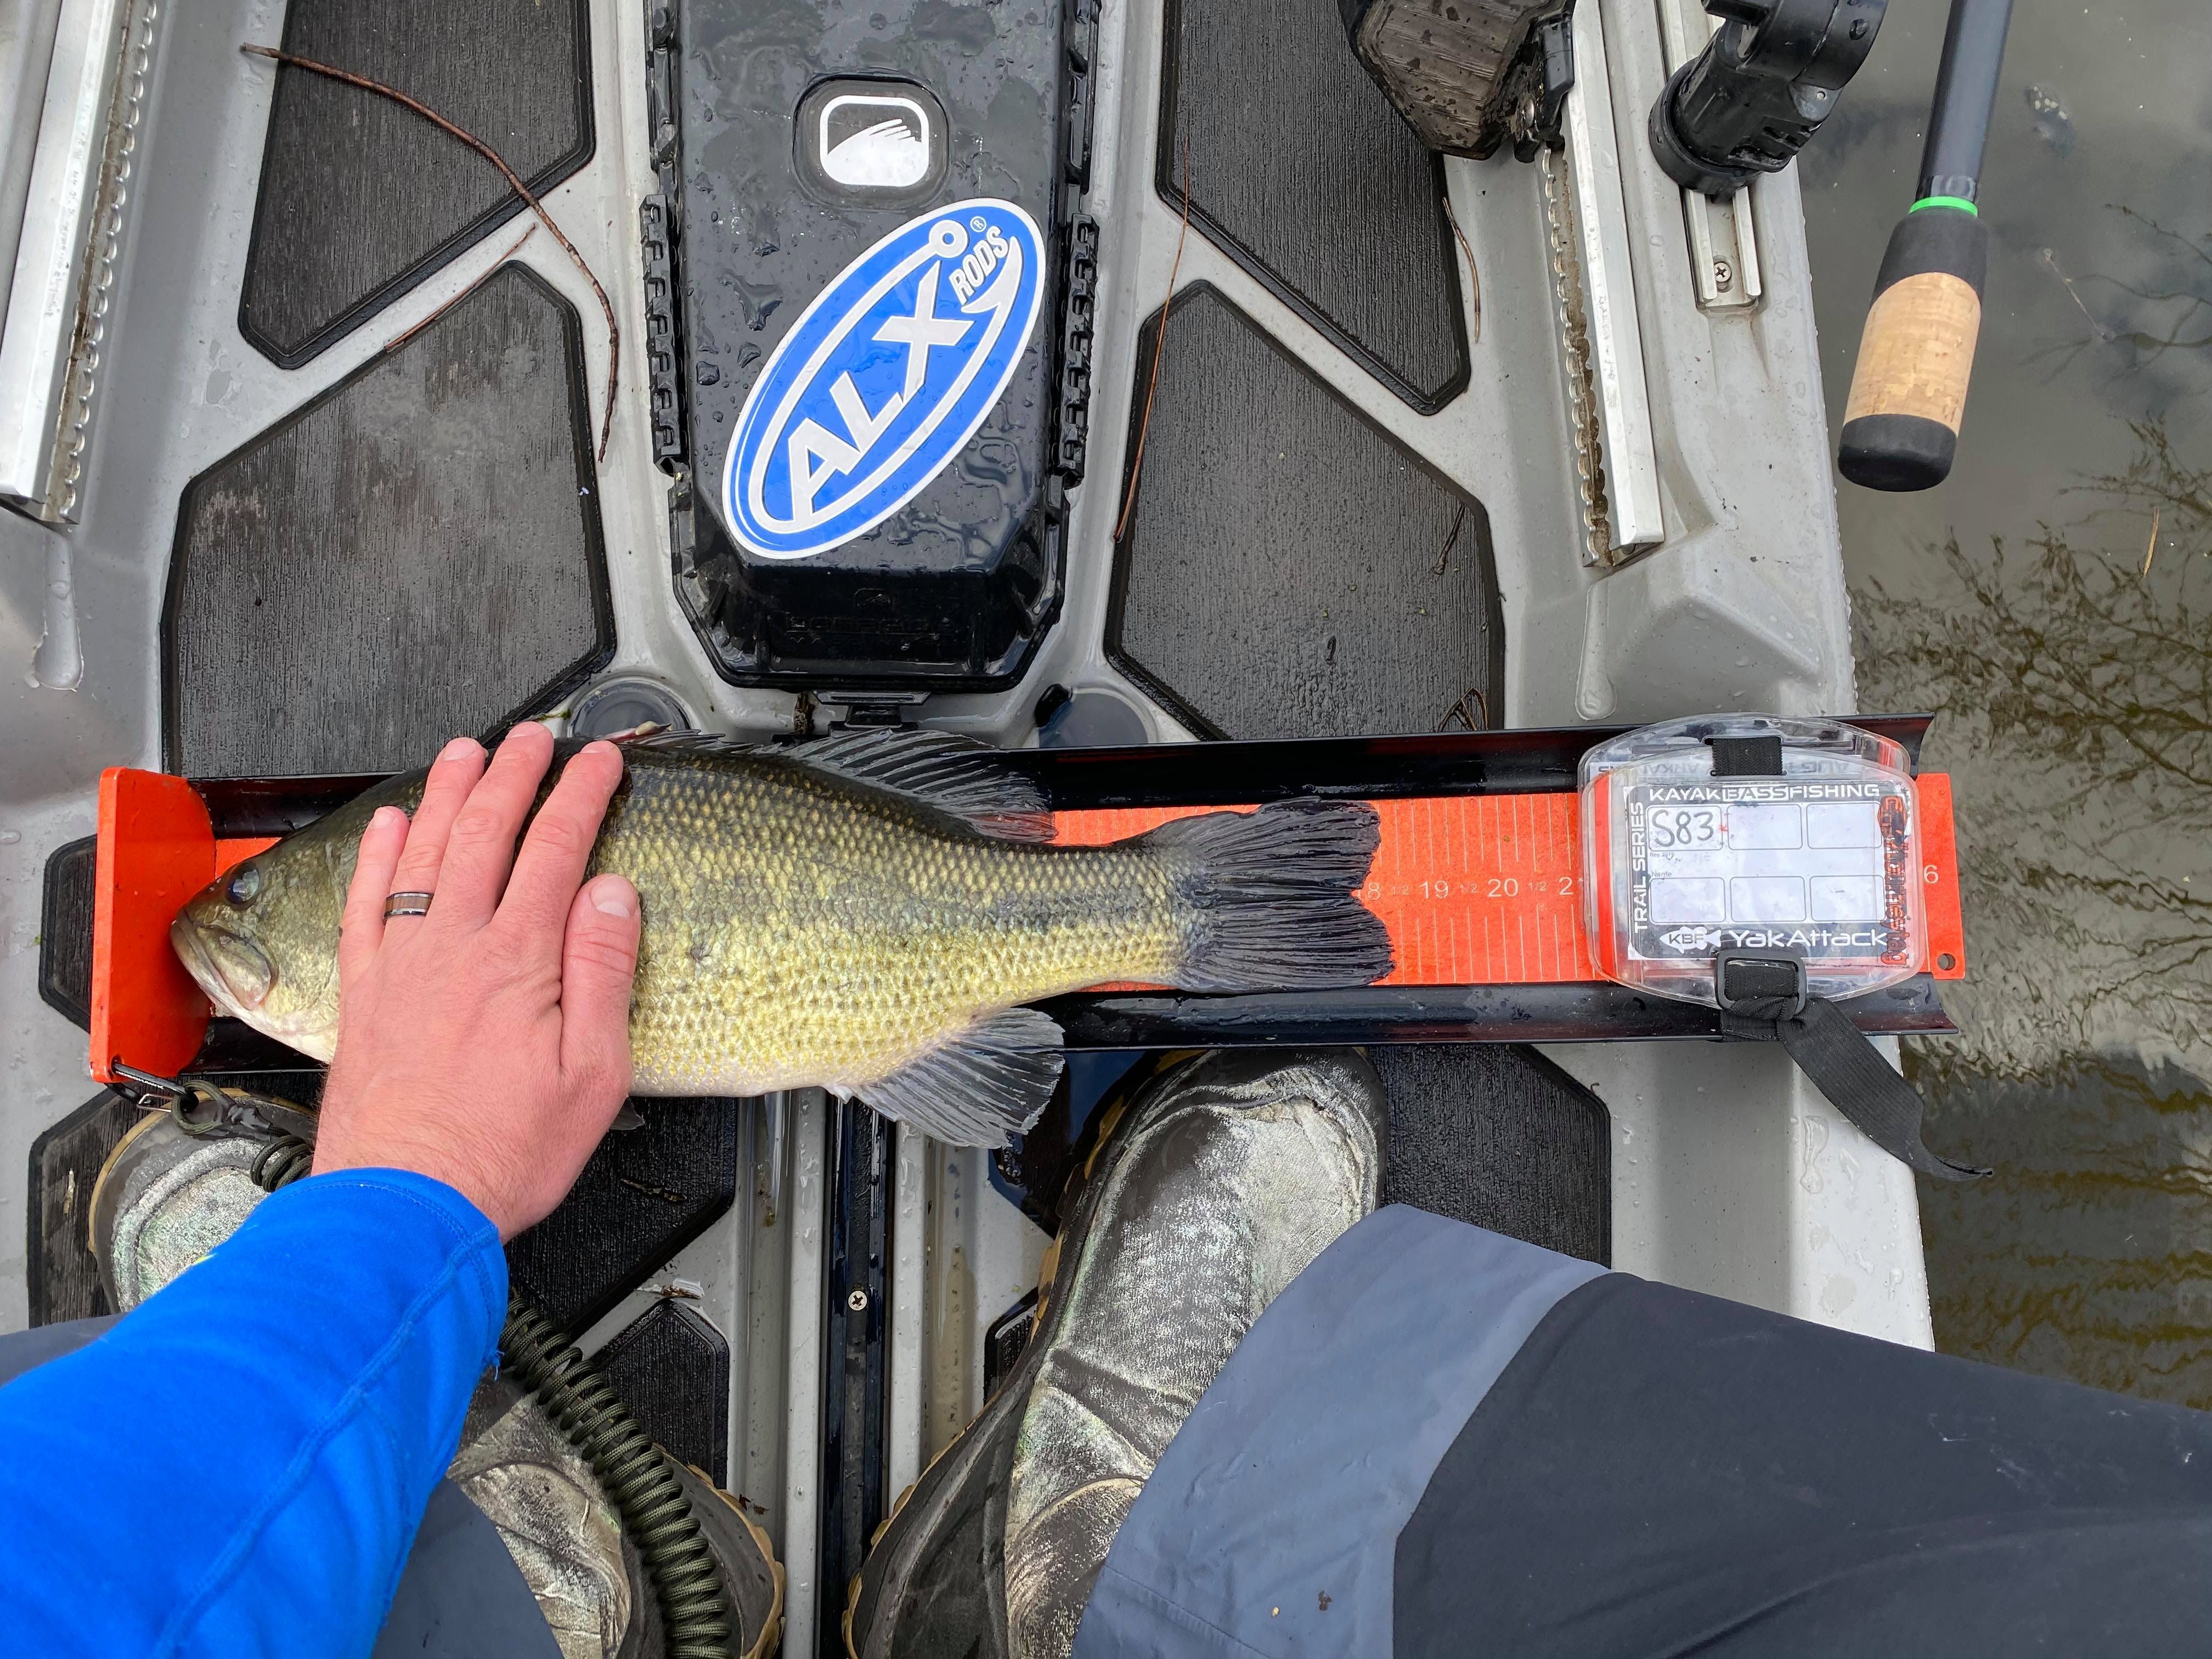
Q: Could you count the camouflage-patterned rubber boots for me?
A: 2